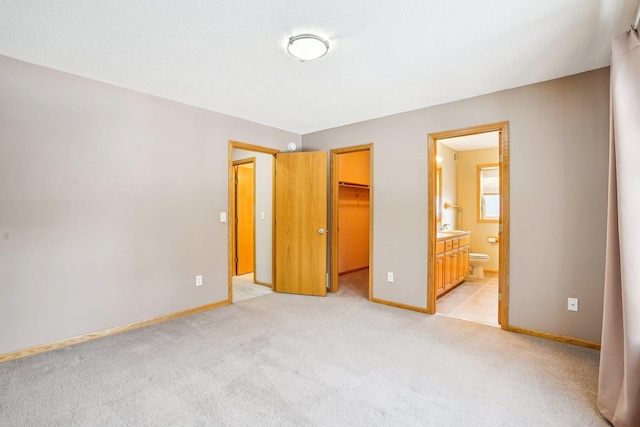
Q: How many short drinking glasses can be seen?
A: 0